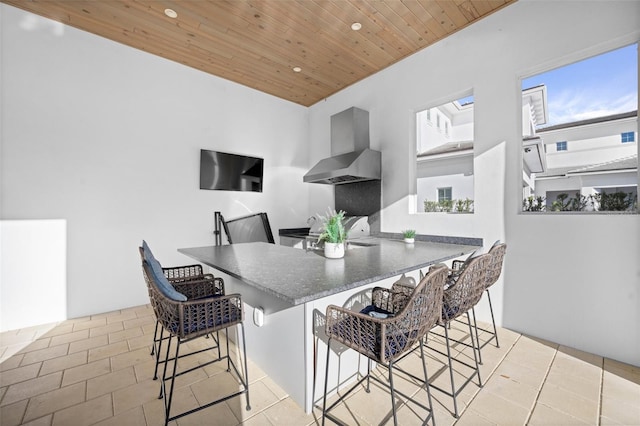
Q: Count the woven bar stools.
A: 5